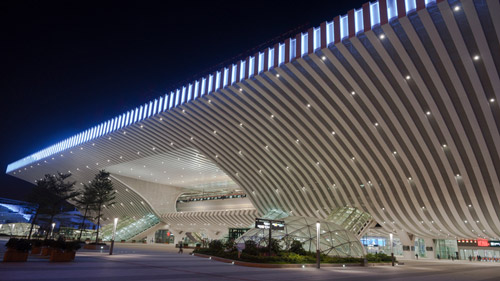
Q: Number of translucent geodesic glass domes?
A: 1